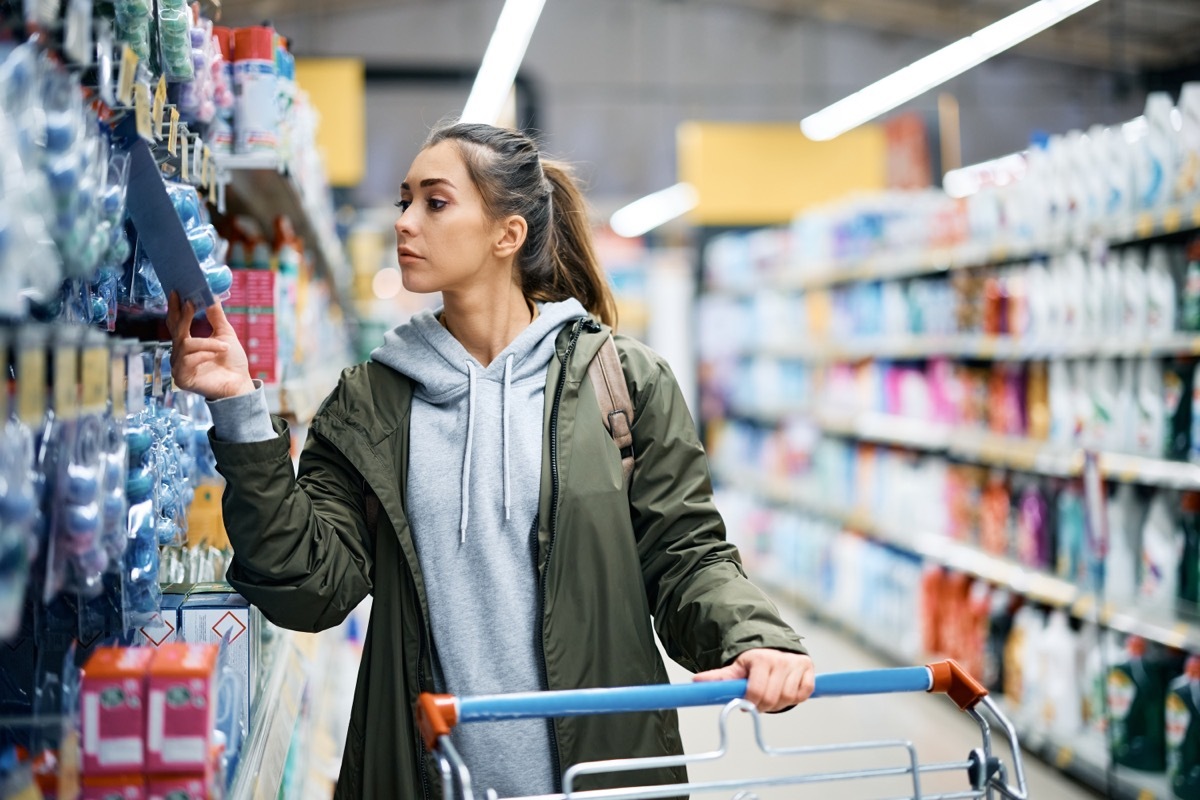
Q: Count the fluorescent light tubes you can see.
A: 4